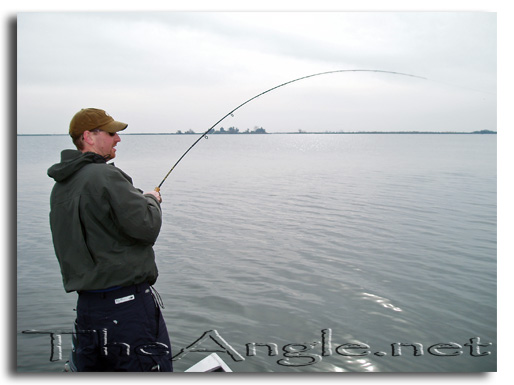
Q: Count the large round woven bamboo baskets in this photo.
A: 0